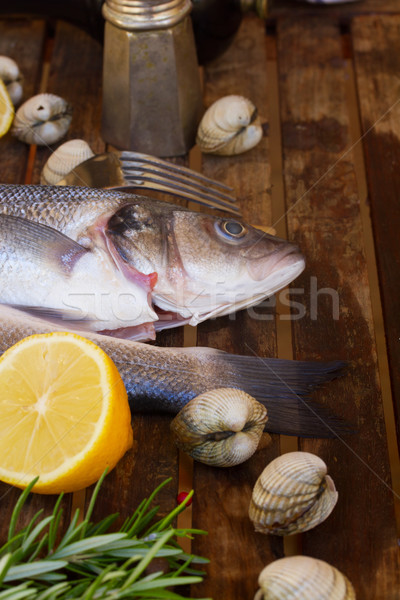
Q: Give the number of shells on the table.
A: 7